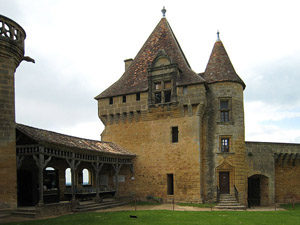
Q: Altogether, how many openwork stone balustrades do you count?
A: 1